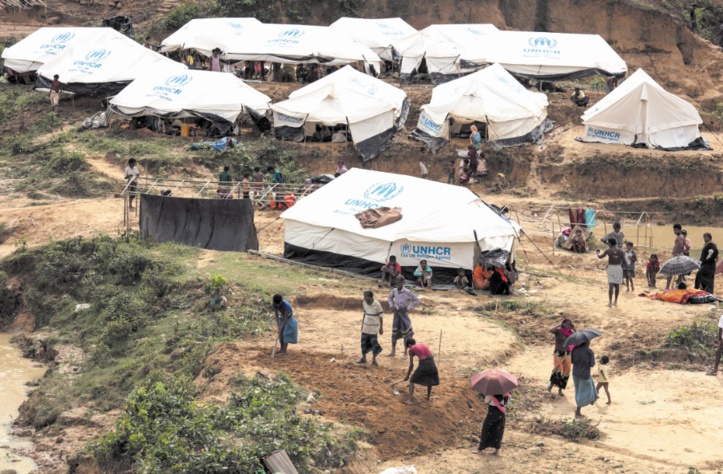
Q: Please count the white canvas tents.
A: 12